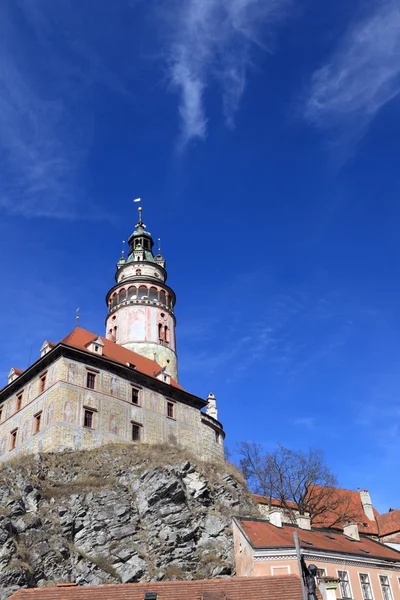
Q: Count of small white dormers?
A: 4